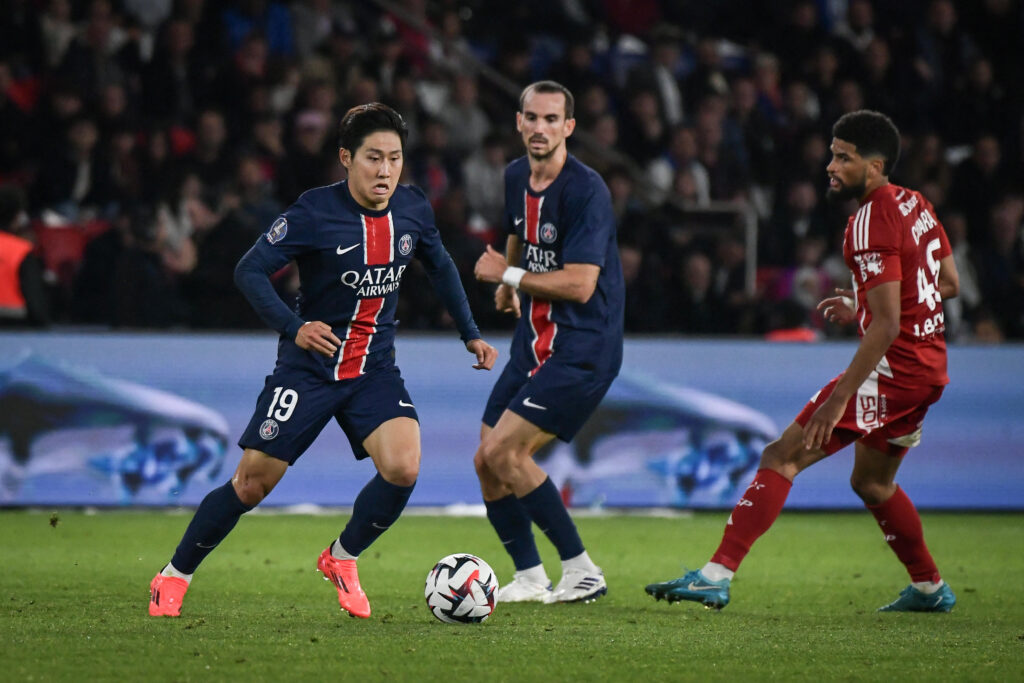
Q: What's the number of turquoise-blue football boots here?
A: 2